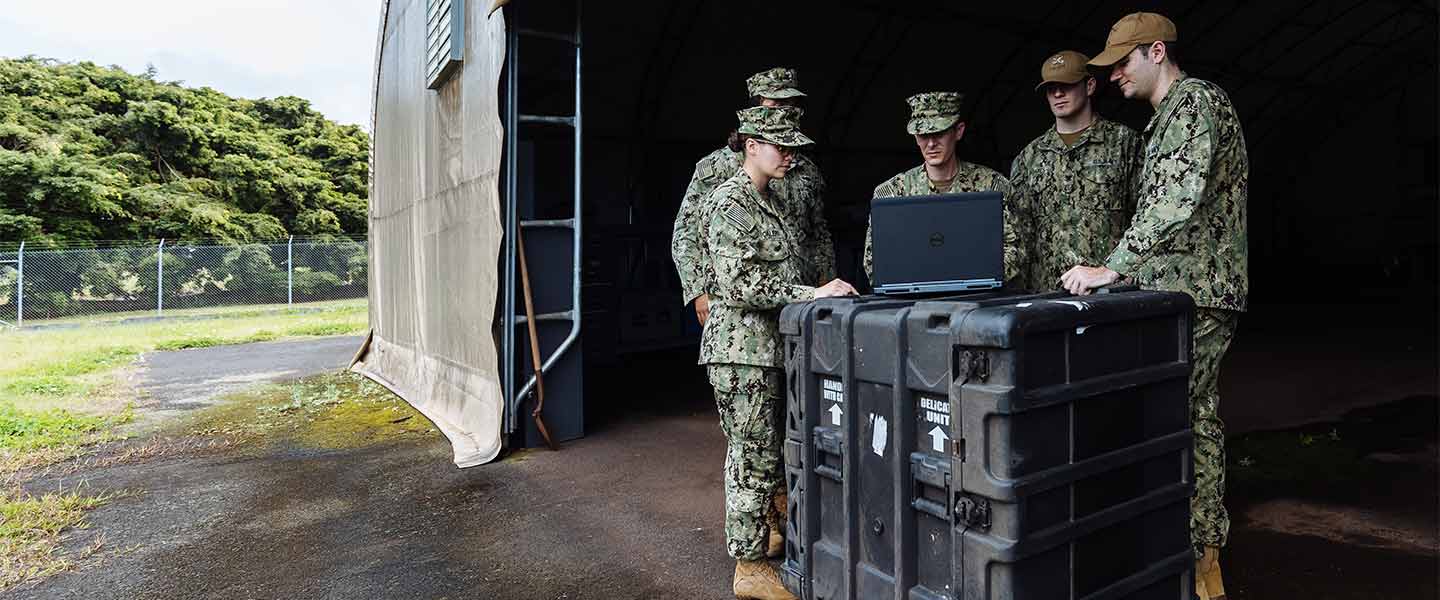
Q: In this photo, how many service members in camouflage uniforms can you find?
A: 5